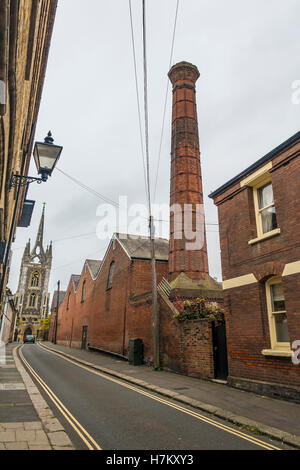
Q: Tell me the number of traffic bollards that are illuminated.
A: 0